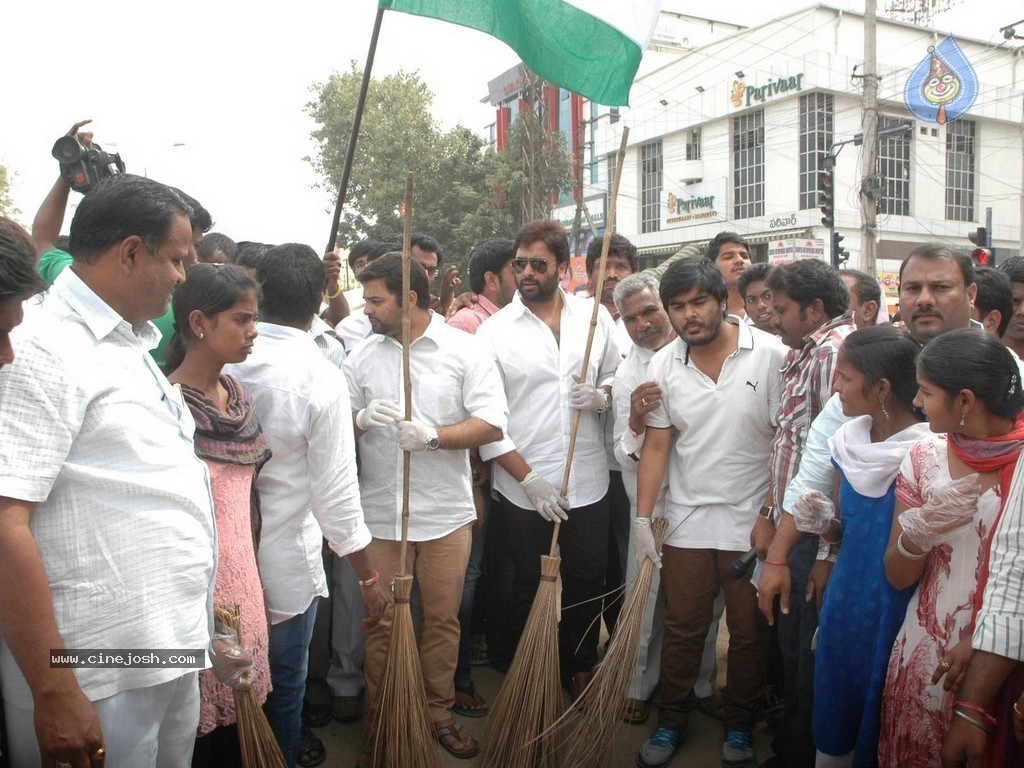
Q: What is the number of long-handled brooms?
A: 2